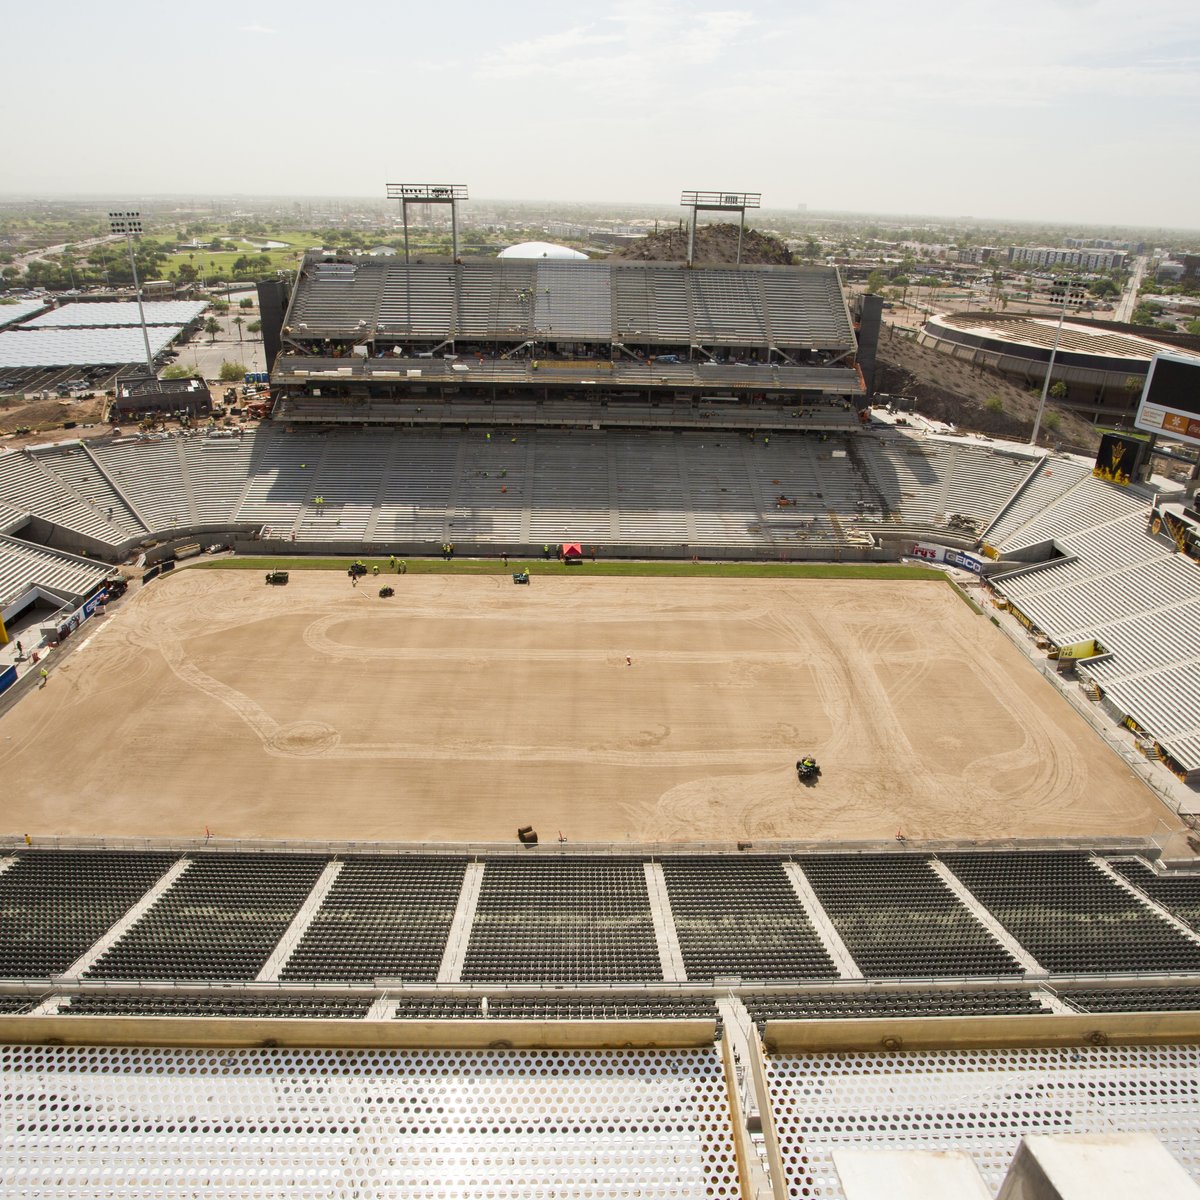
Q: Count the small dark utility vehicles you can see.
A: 5